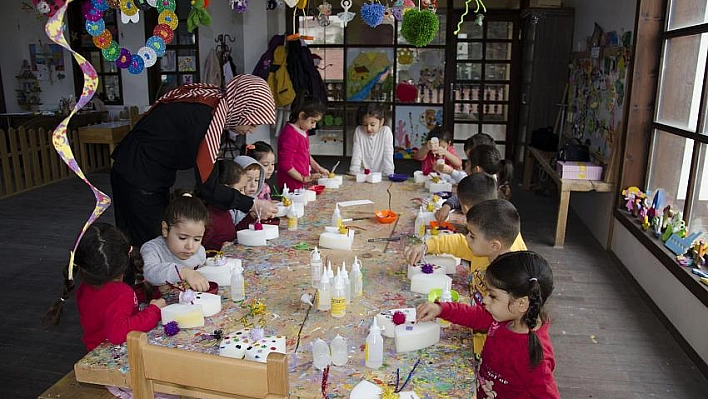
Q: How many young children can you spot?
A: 13